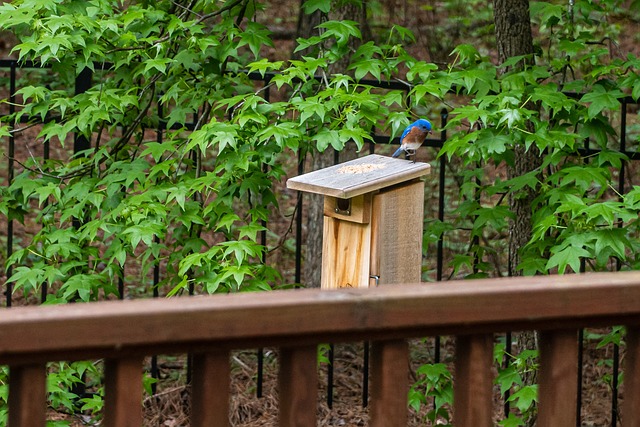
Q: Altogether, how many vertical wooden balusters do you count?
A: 8